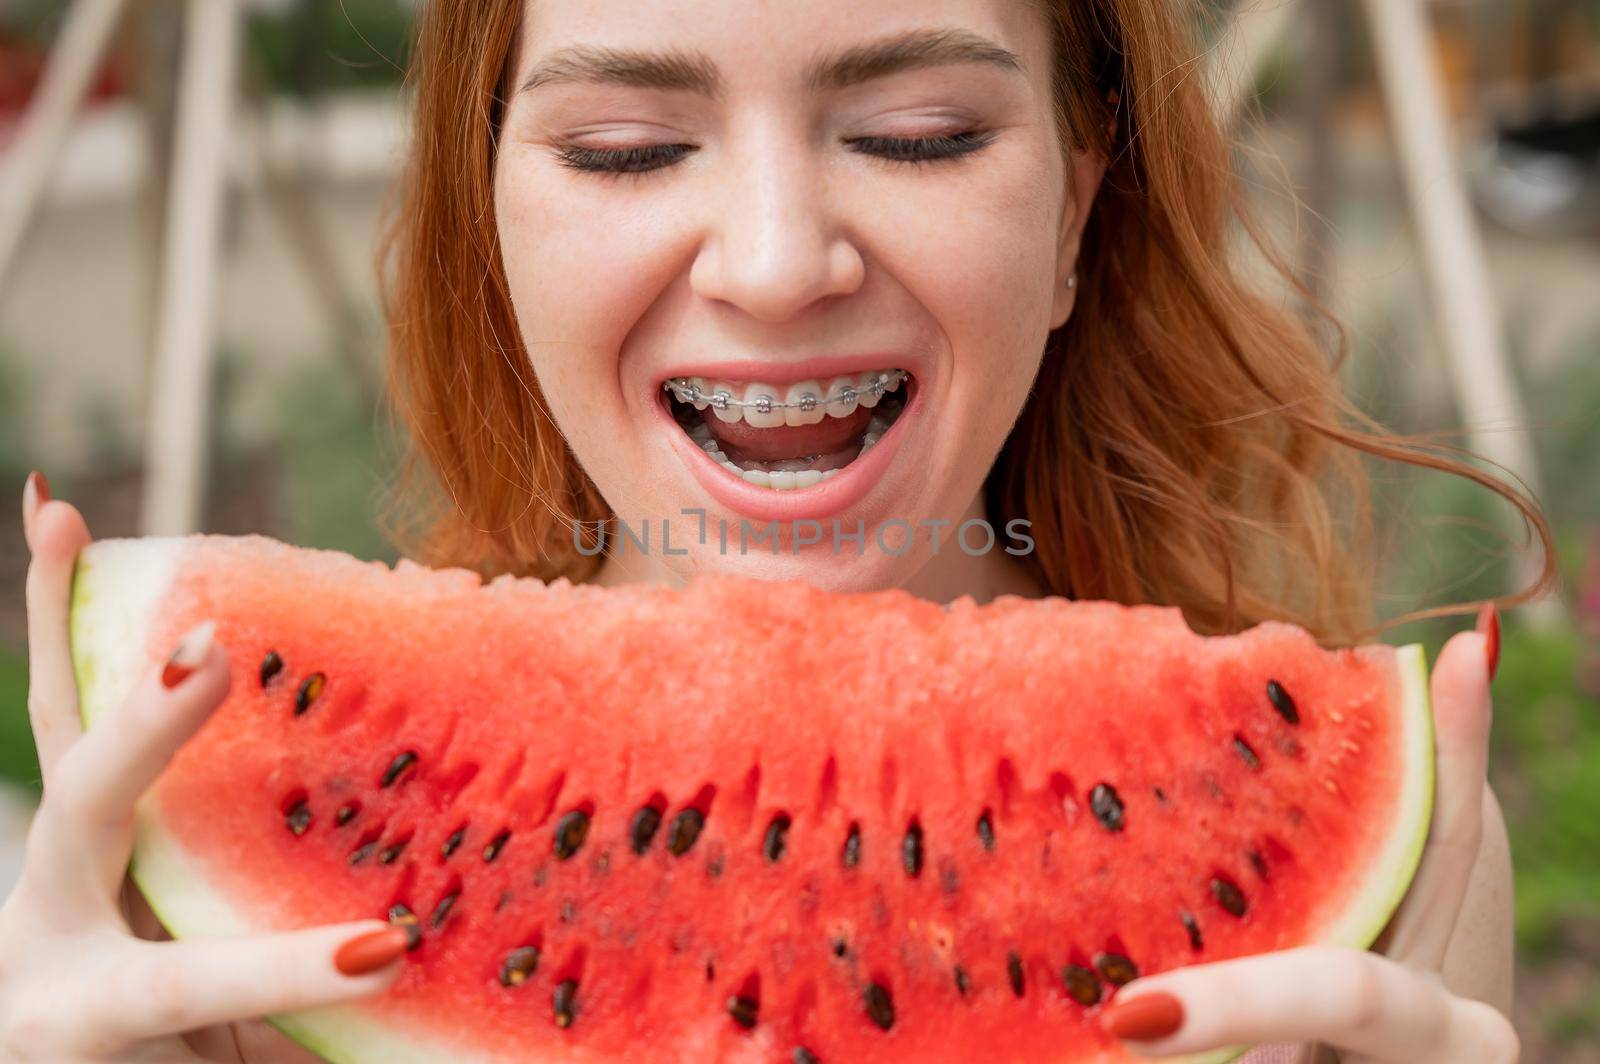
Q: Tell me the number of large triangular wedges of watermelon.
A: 1